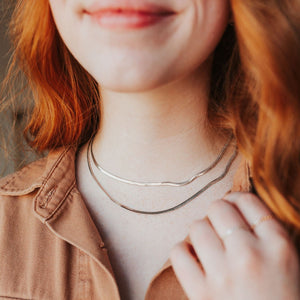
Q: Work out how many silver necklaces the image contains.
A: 2